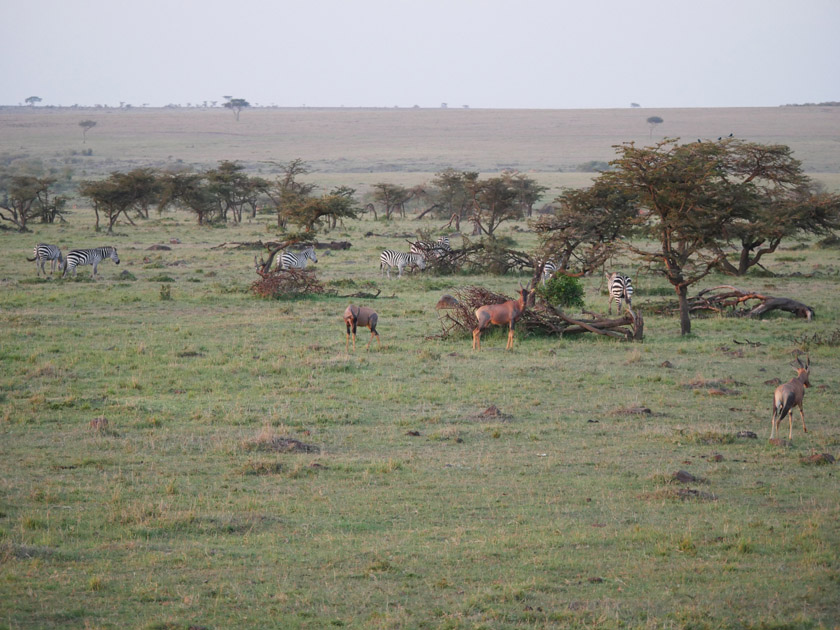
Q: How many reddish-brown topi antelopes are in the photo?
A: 3